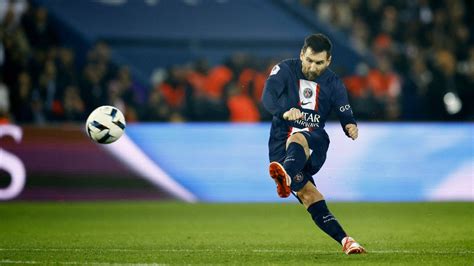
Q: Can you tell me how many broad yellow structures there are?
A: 0